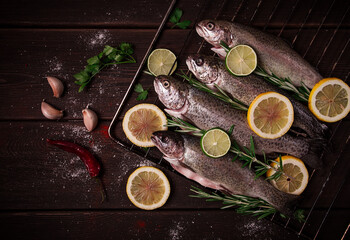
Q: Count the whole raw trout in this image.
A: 4